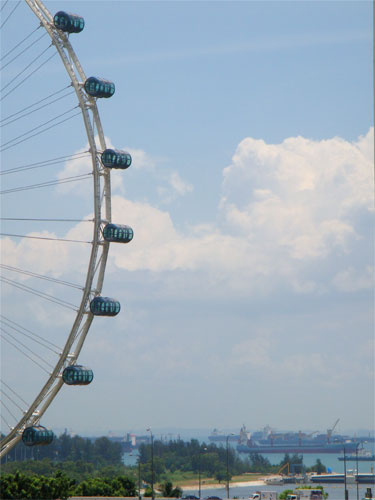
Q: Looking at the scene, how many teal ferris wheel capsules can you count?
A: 7